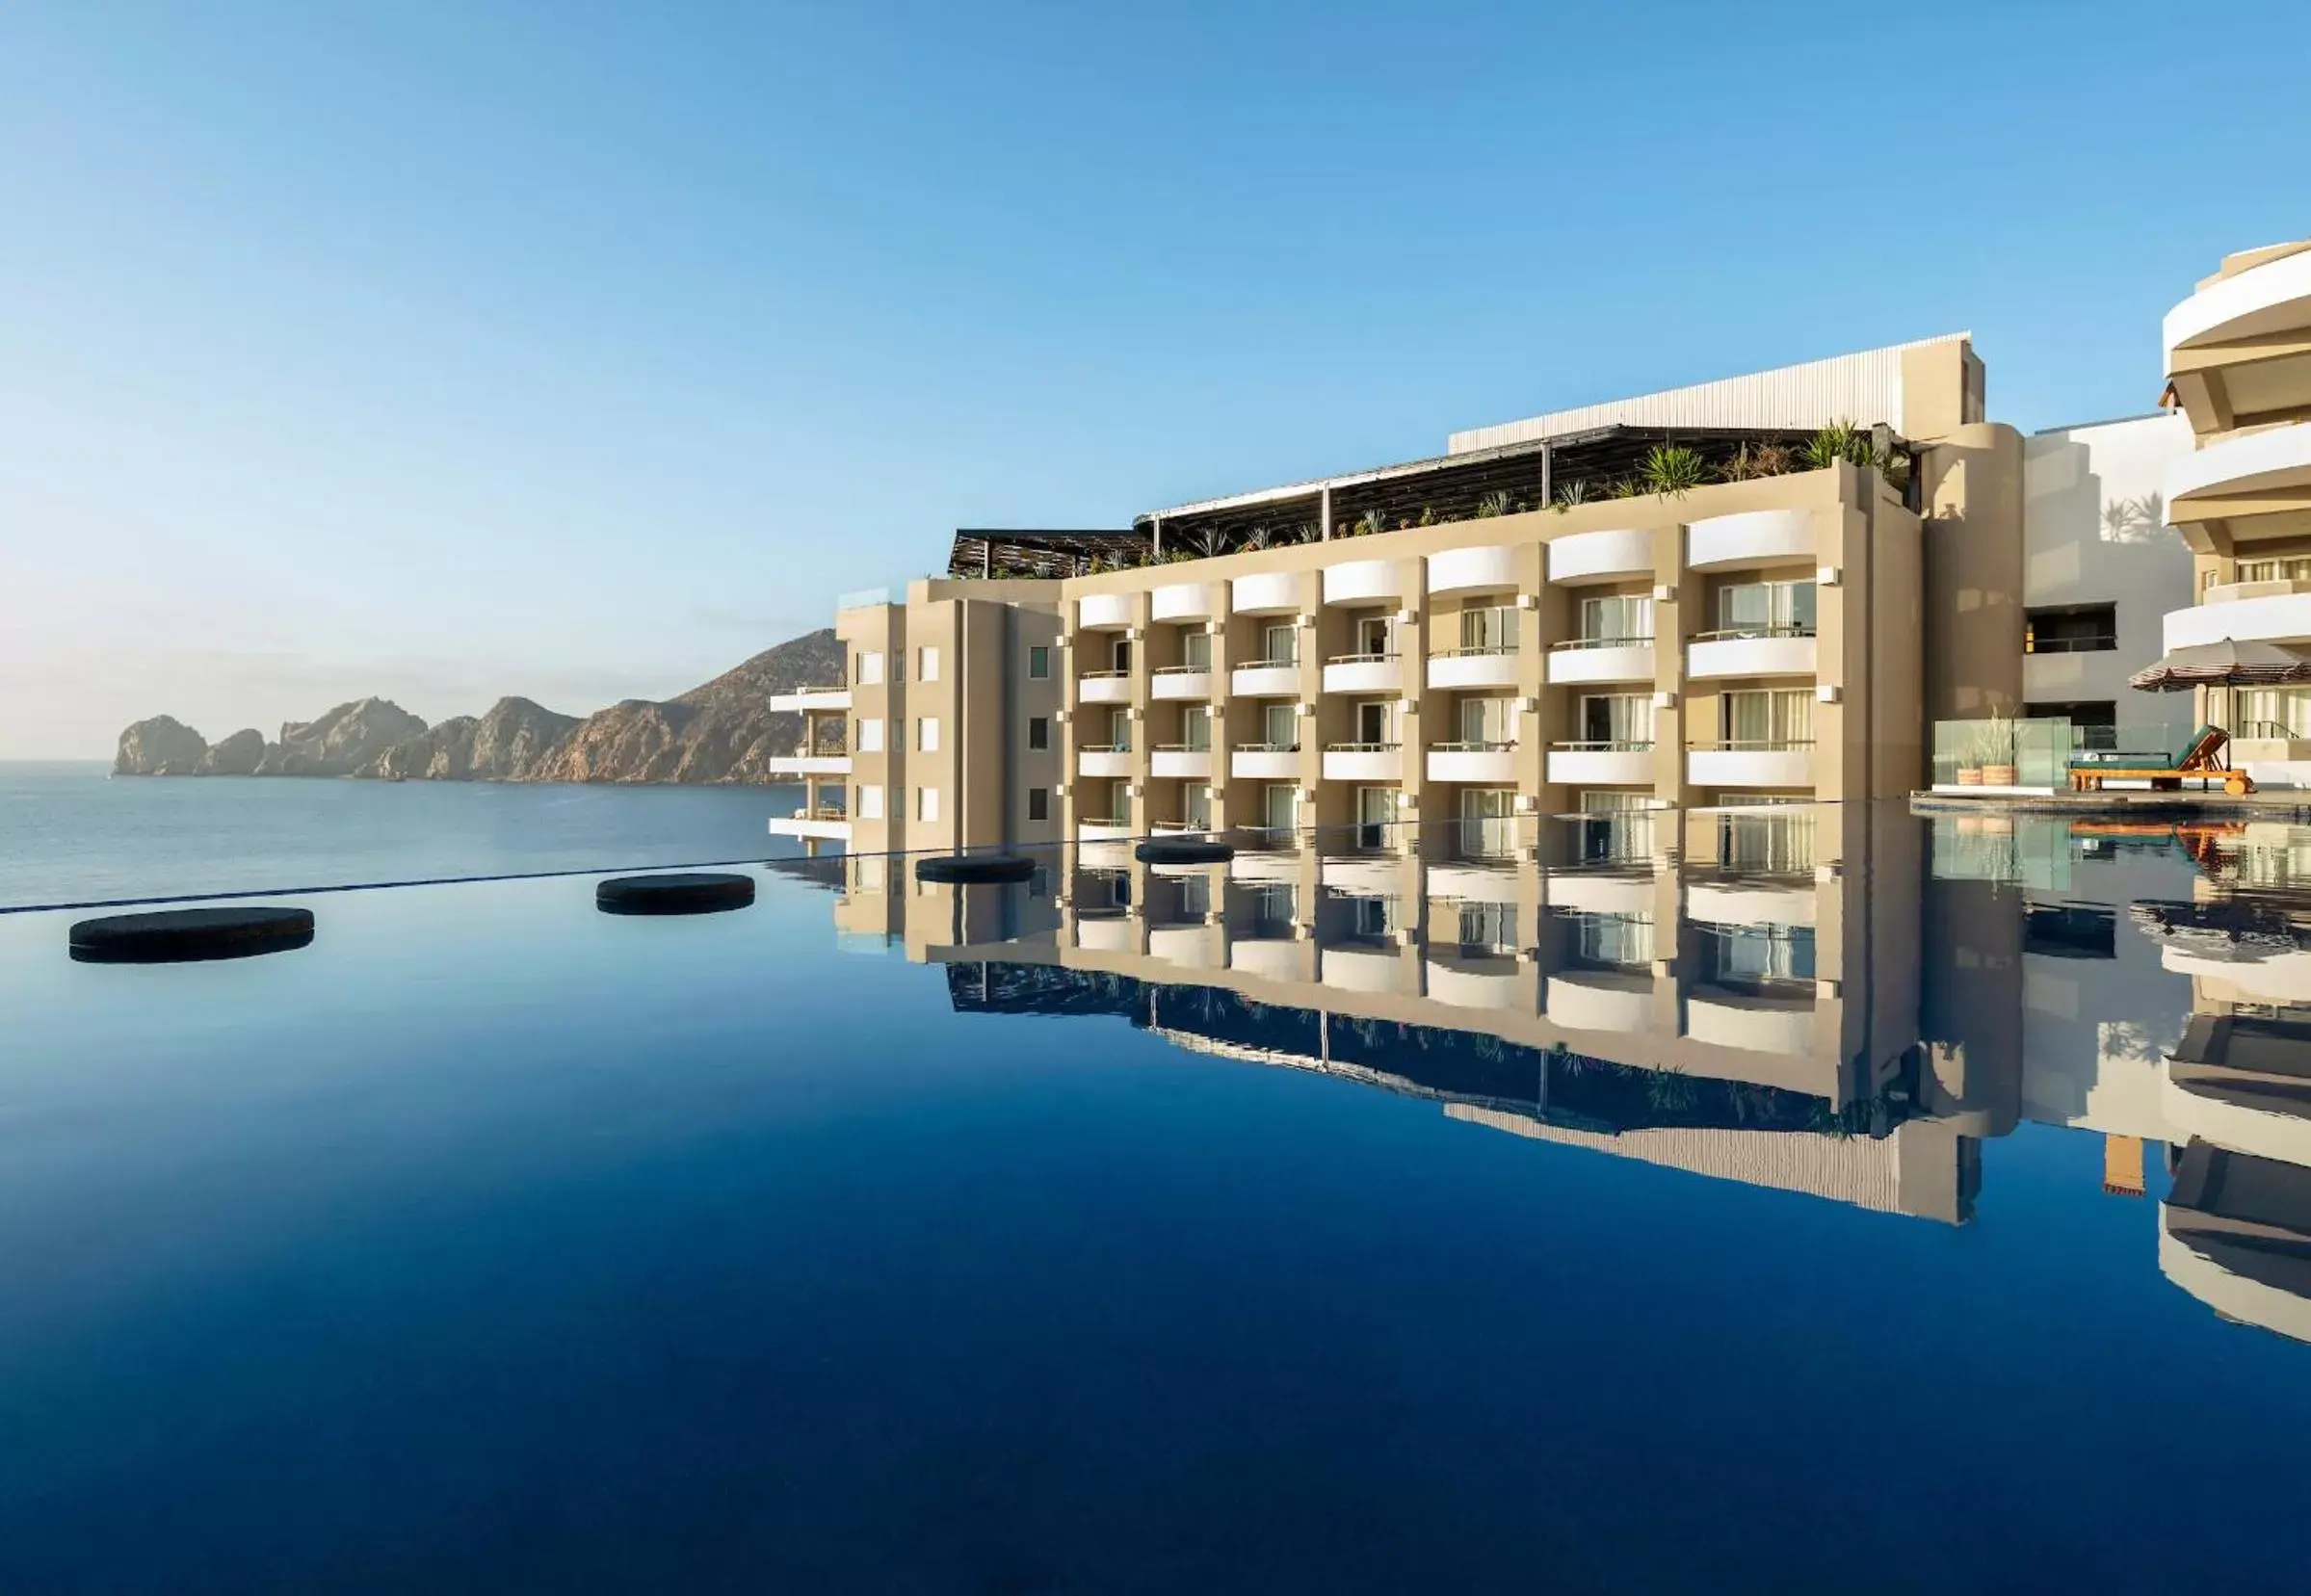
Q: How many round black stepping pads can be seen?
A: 4